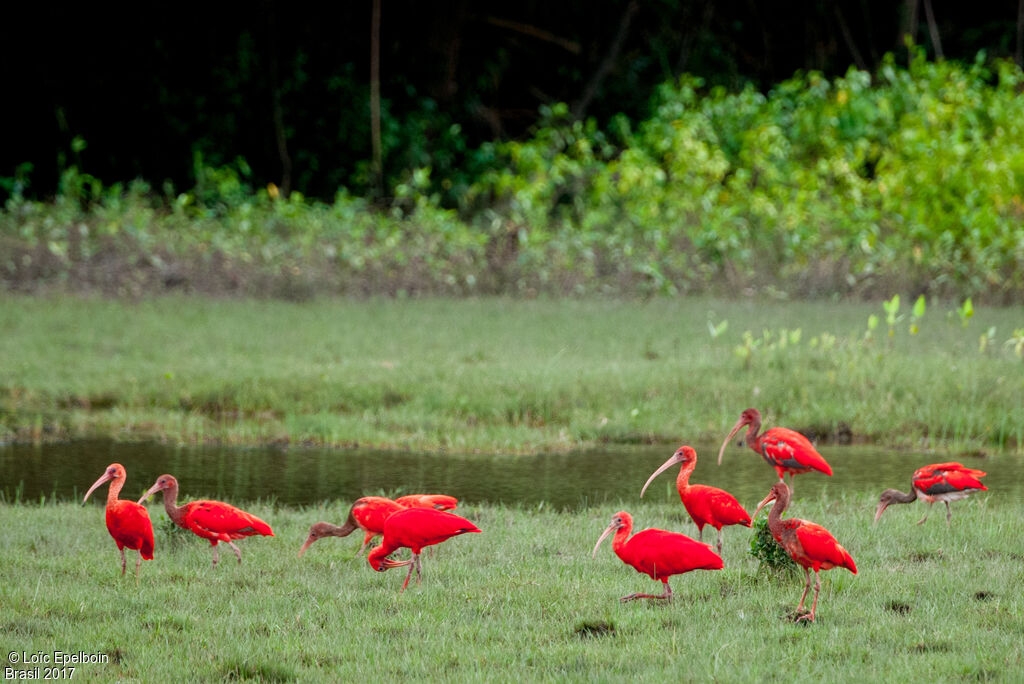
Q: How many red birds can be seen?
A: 10